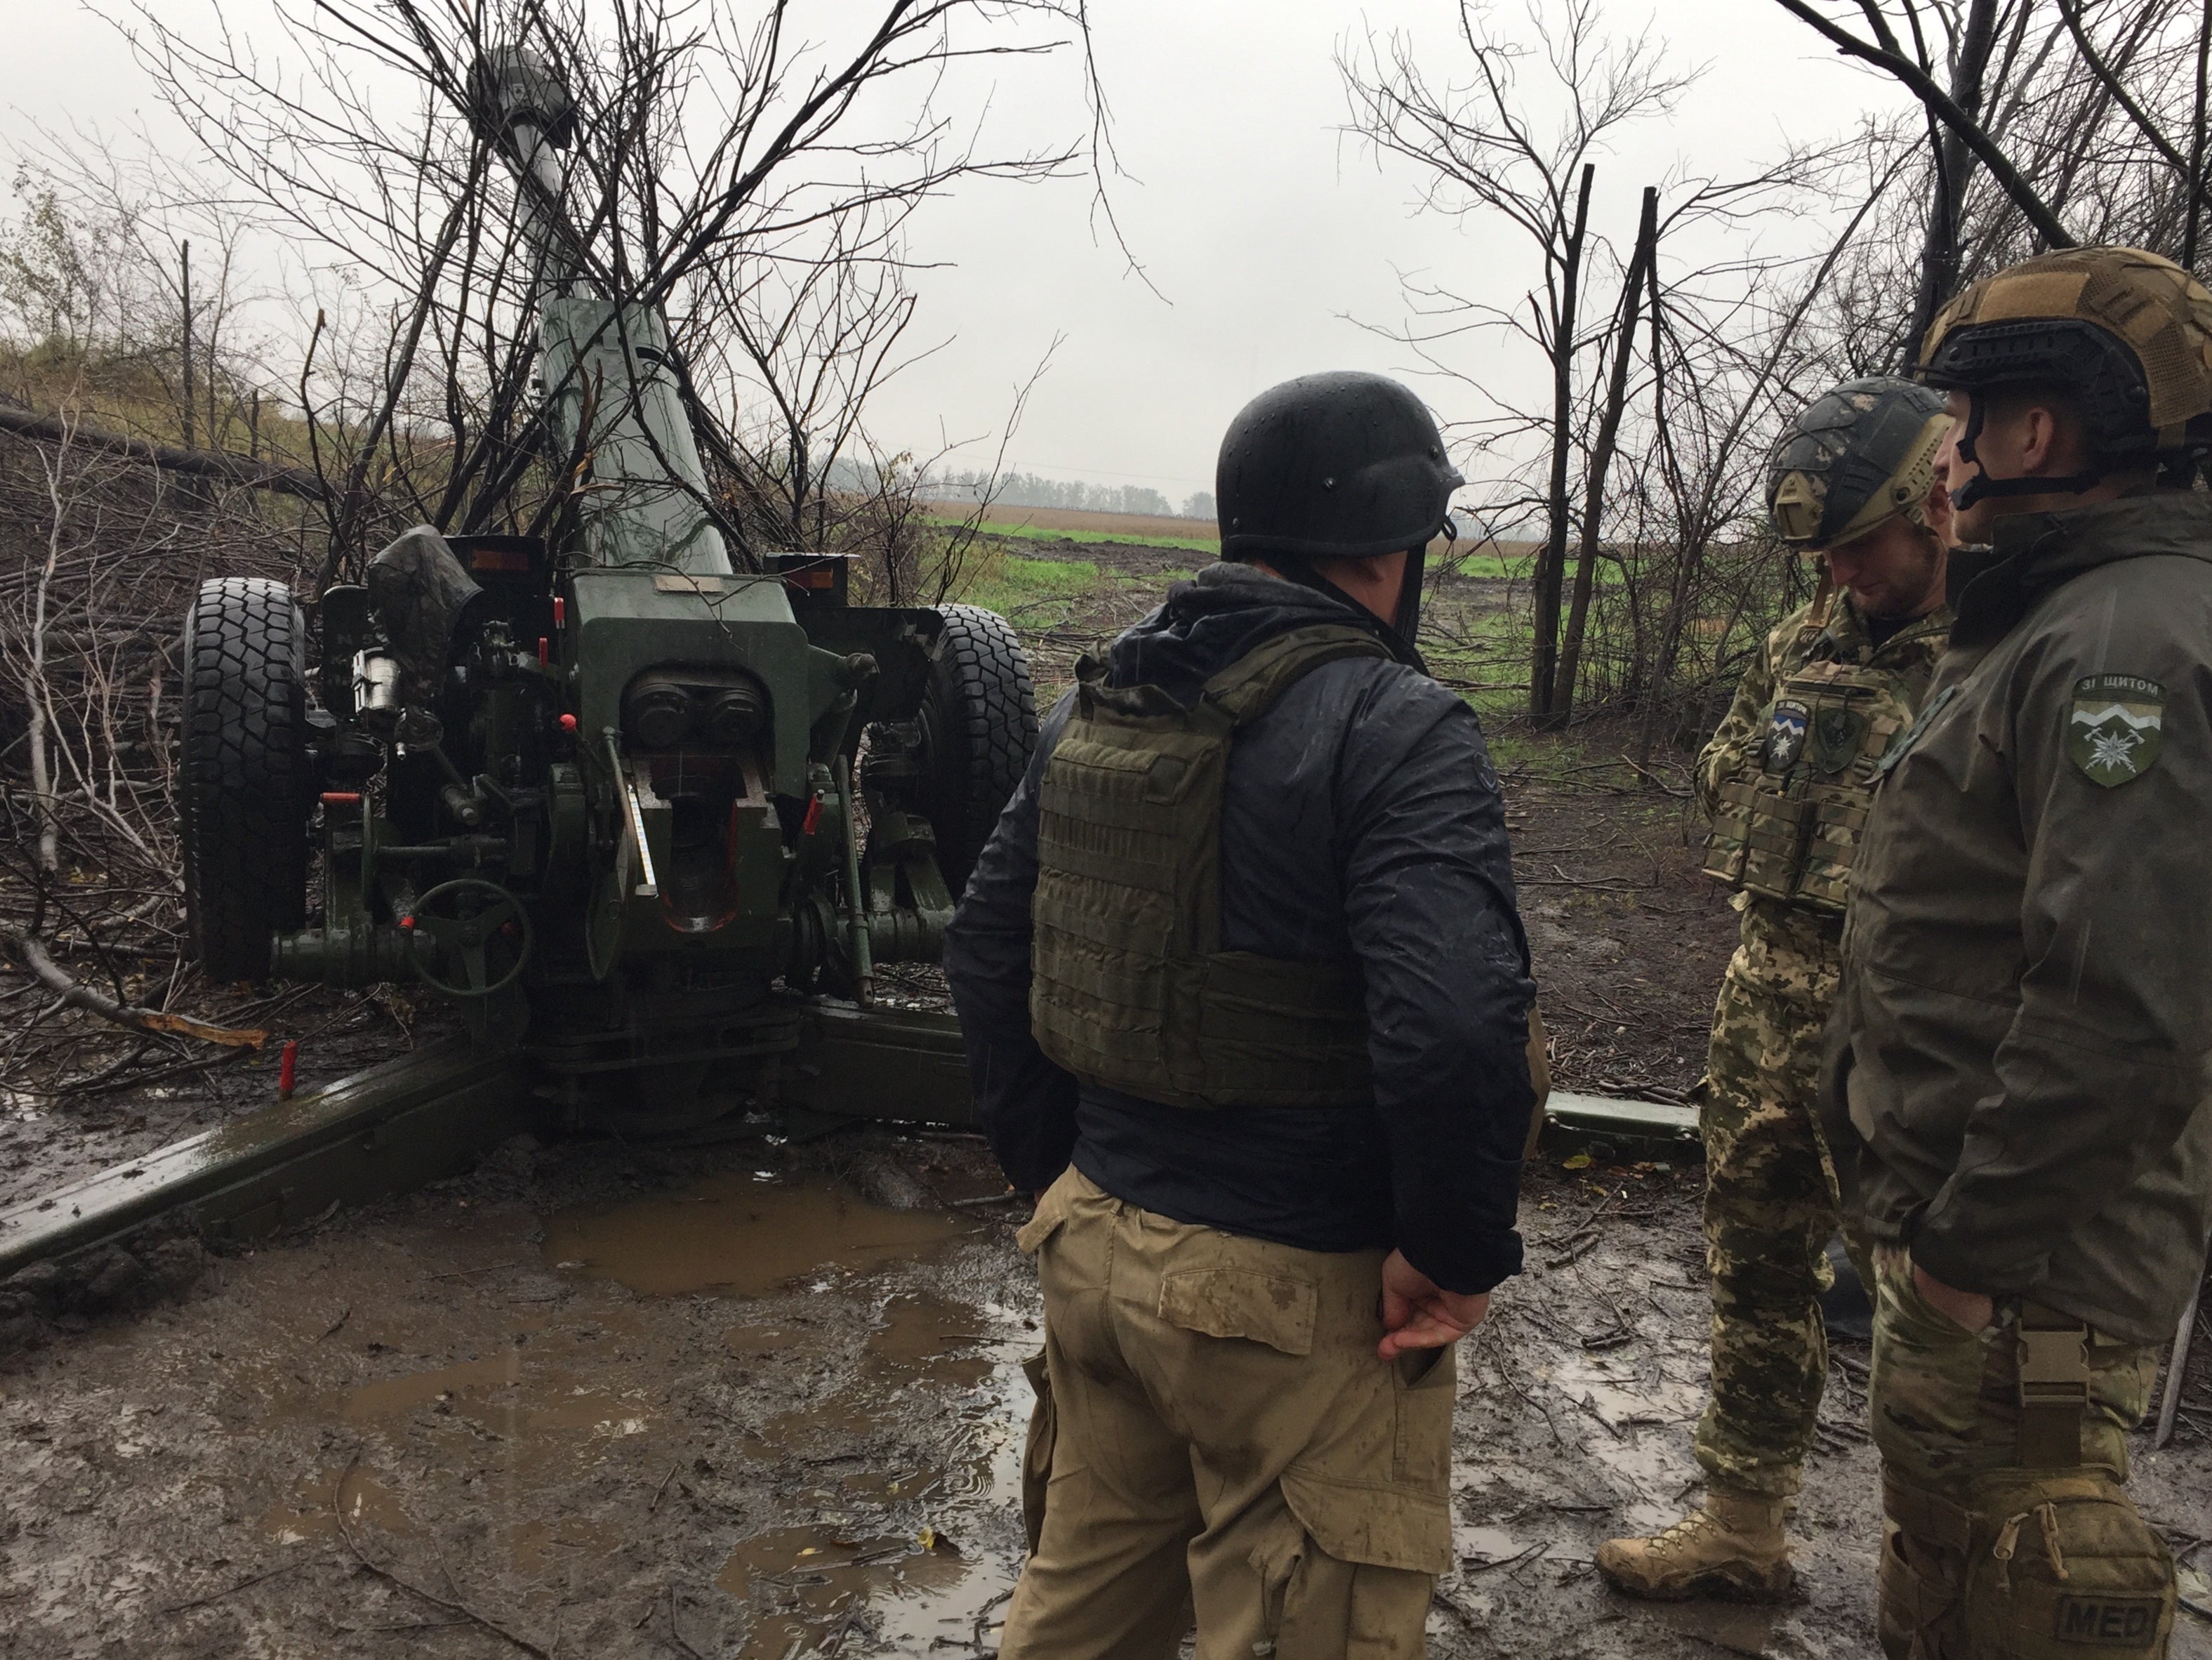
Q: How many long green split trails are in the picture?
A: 2